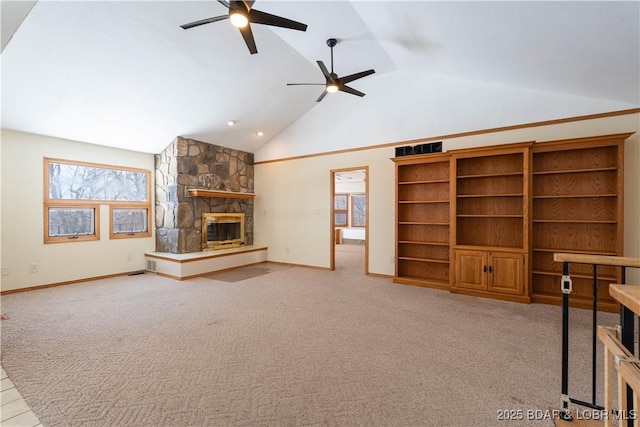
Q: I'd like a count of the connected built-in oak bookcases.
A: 3